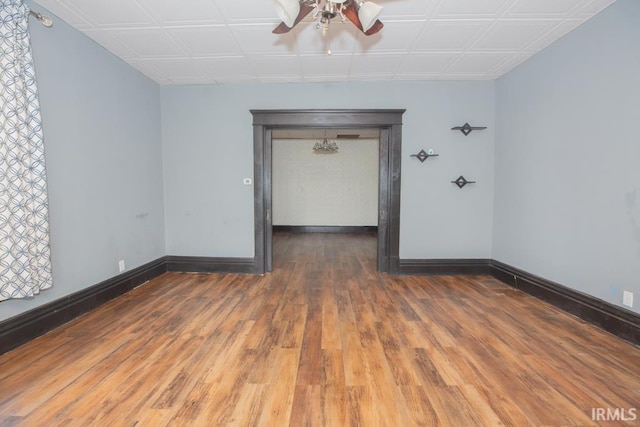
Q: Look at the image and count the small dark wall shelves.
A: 3